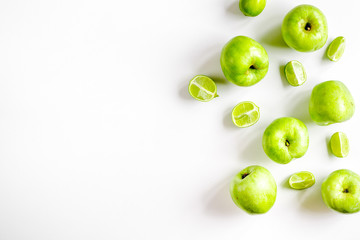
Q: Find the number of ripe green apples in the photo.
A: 6